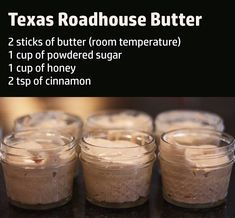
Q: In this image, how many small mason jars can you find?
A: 6